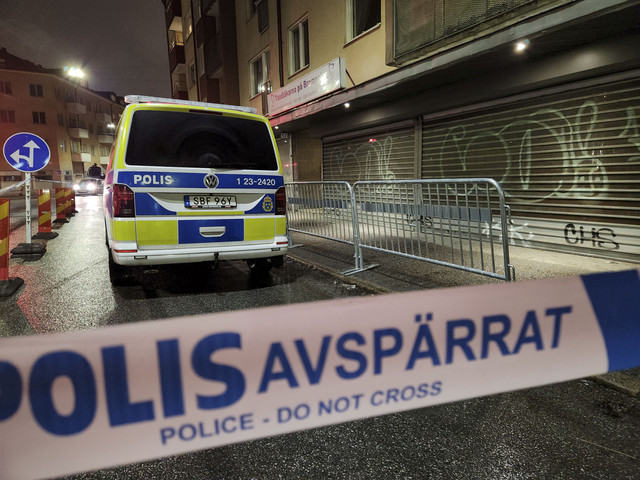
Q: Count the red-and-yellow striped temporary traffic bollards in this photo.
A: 5